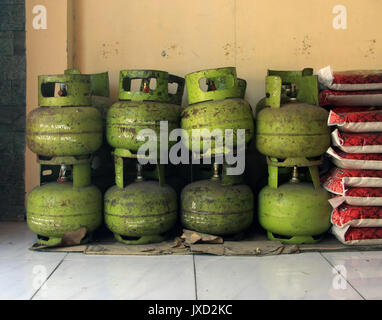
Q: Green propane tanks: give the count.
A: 8